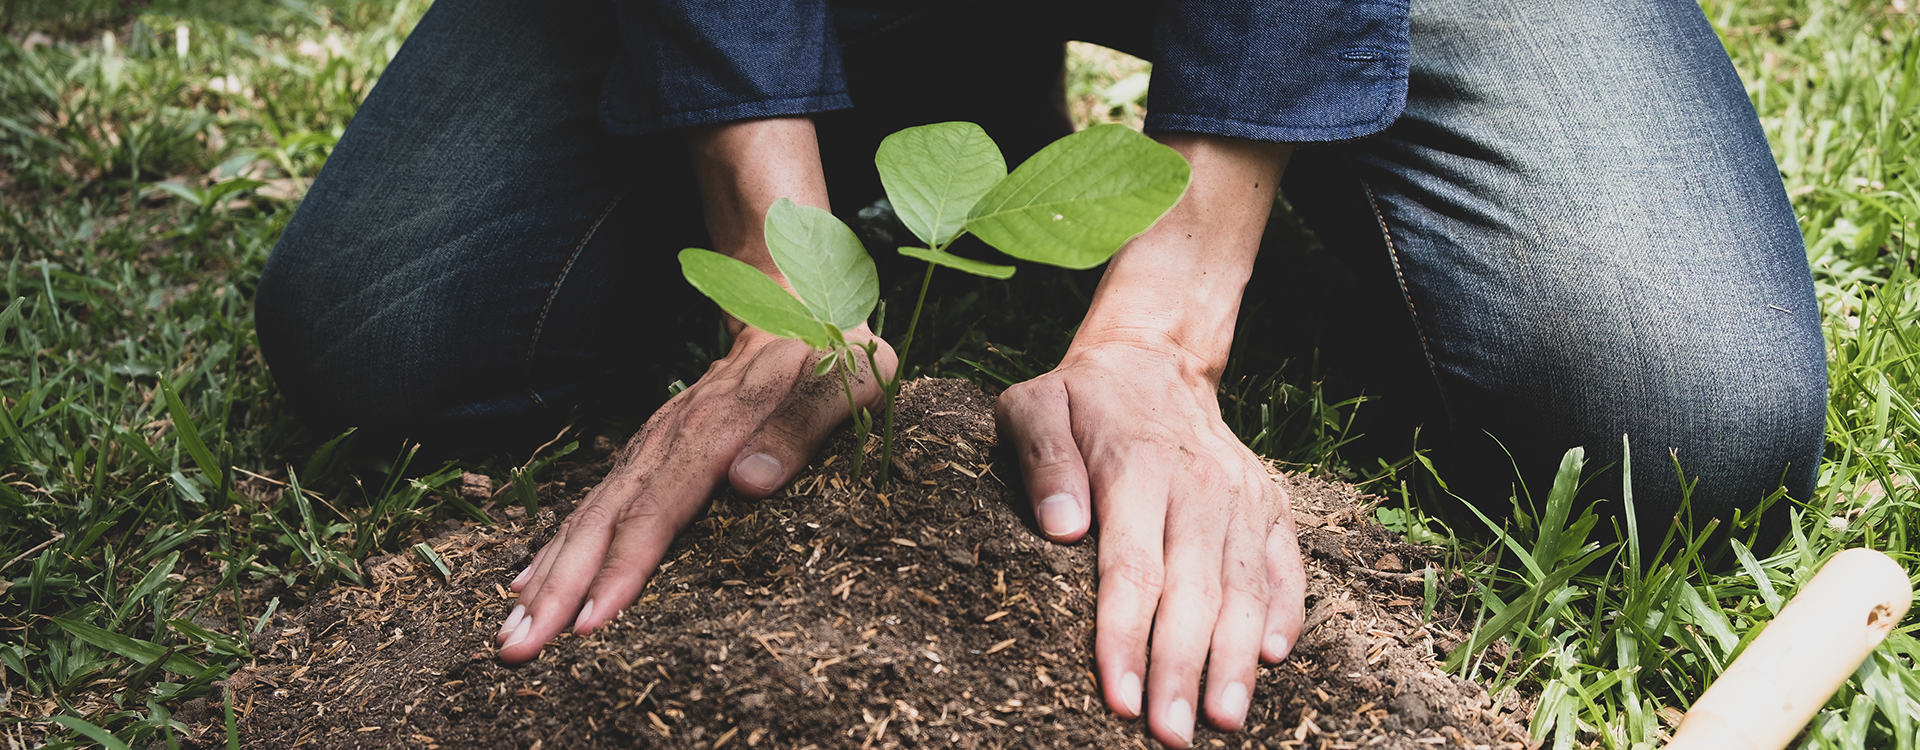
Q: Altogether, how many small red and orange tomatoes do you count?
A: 0